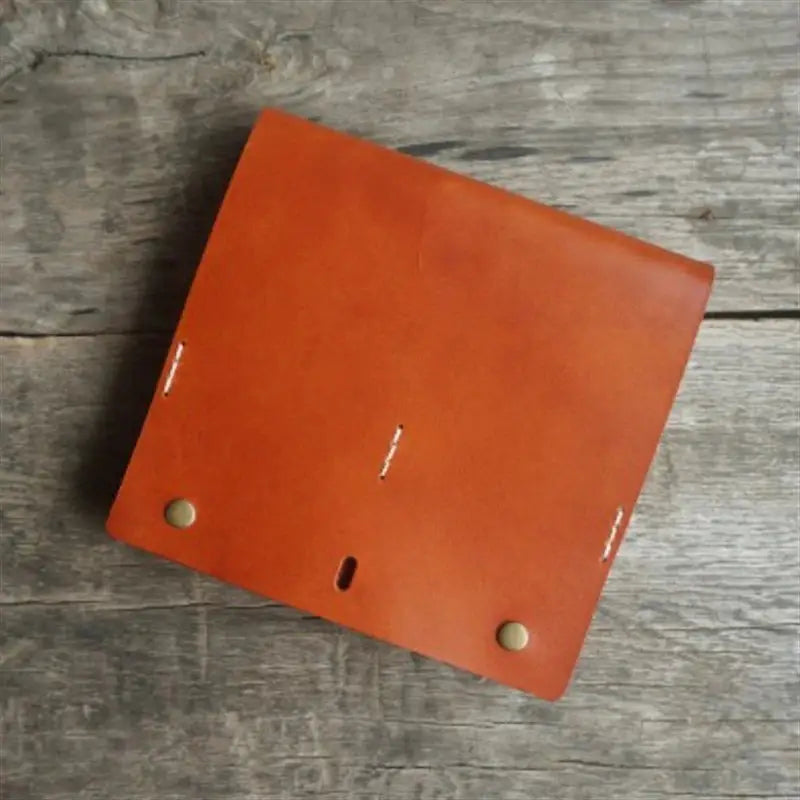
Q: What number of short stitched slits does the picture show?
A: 3